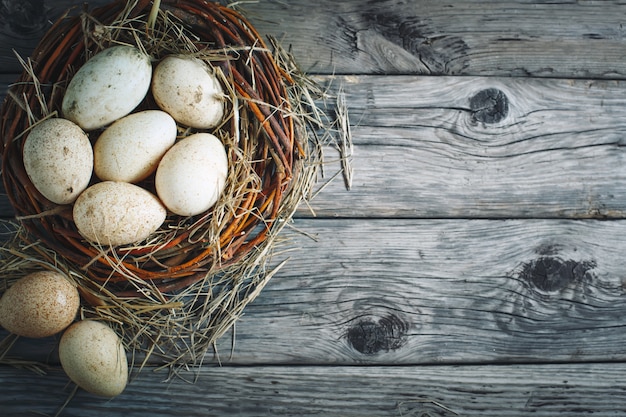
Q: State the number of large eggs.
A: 8